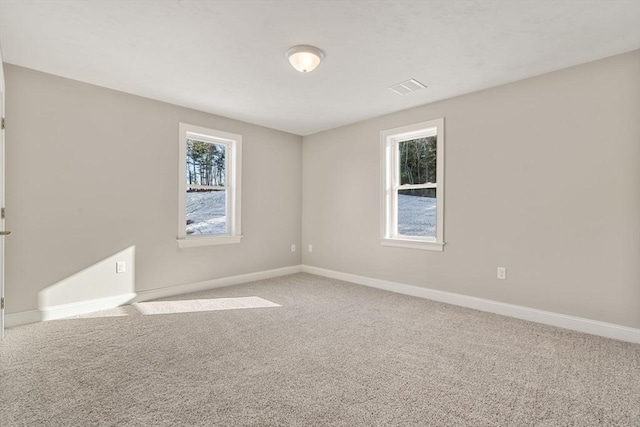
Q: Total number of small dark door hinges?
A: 3